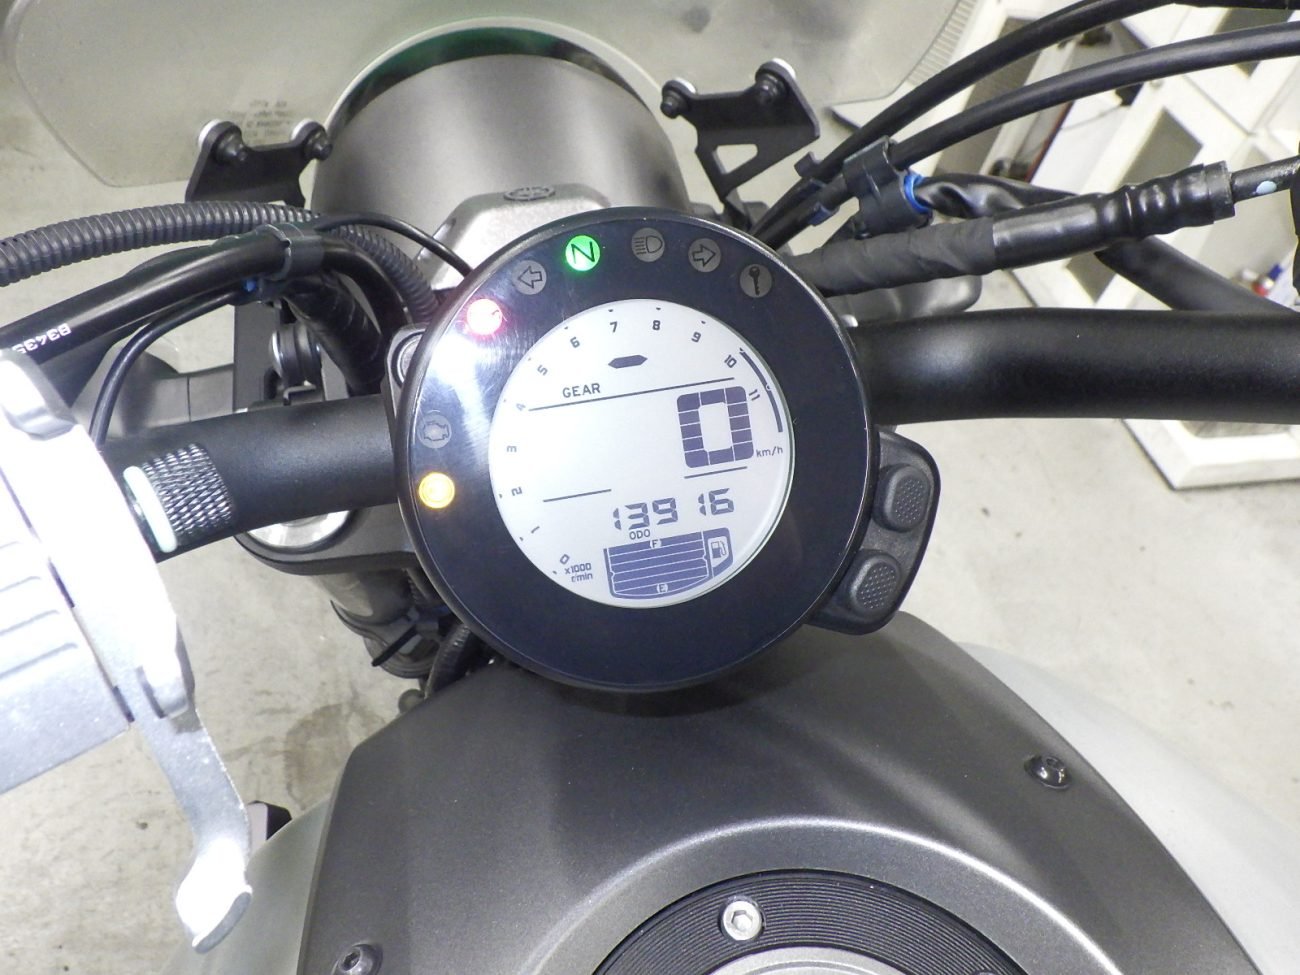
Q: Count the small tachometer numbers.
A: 12